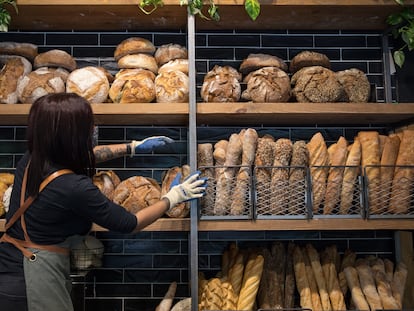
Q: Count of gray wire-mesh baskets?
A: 4